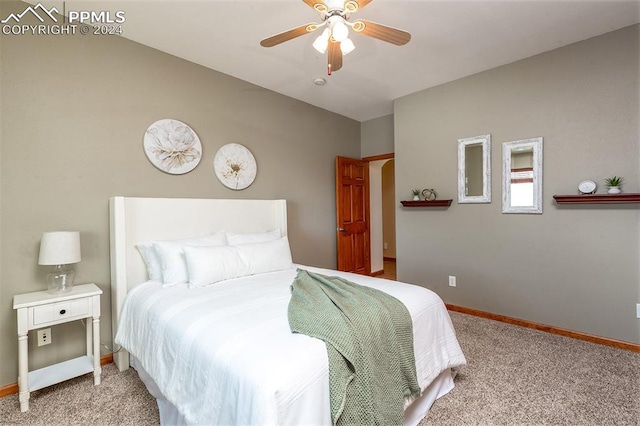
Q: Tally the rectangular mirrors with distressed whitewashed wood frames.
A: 2